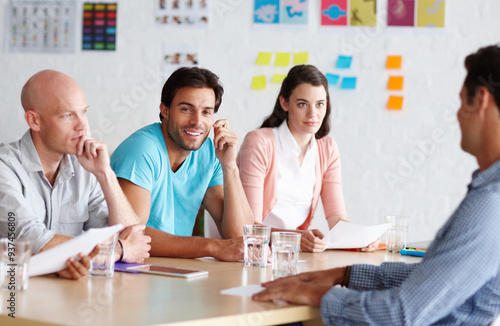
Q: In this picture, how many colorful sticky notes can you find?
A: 11